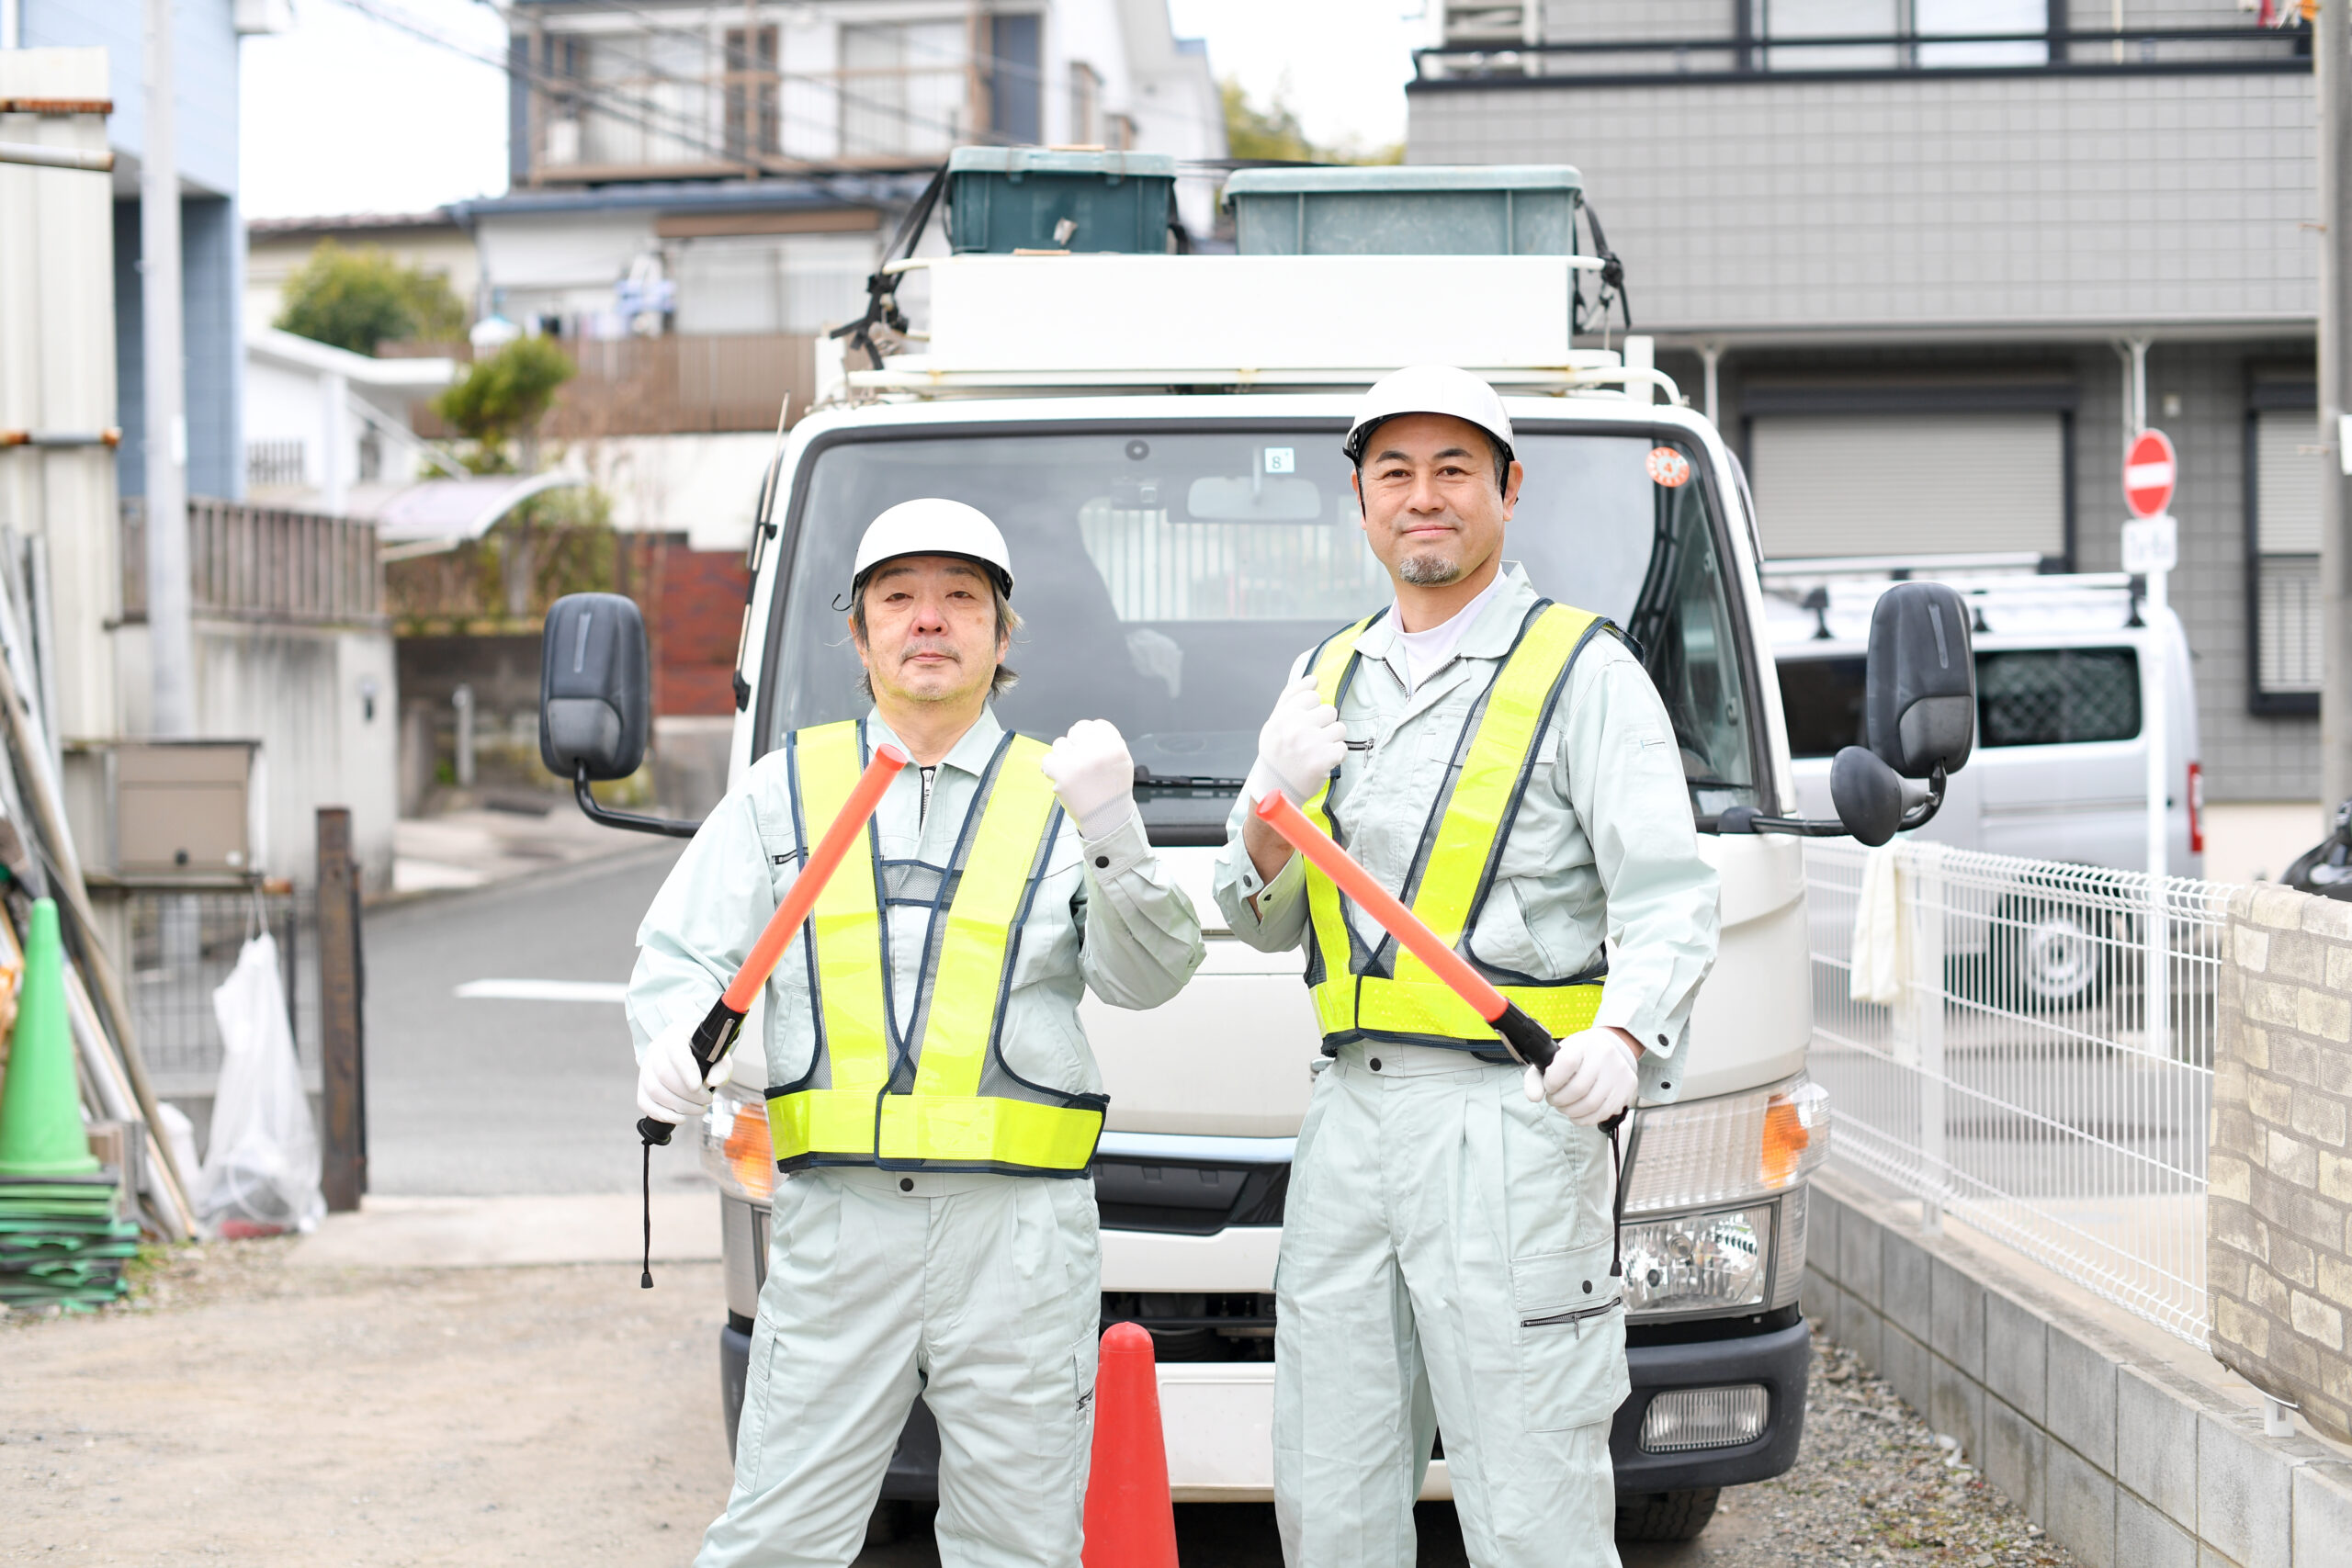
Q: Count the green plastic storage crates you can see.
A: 2